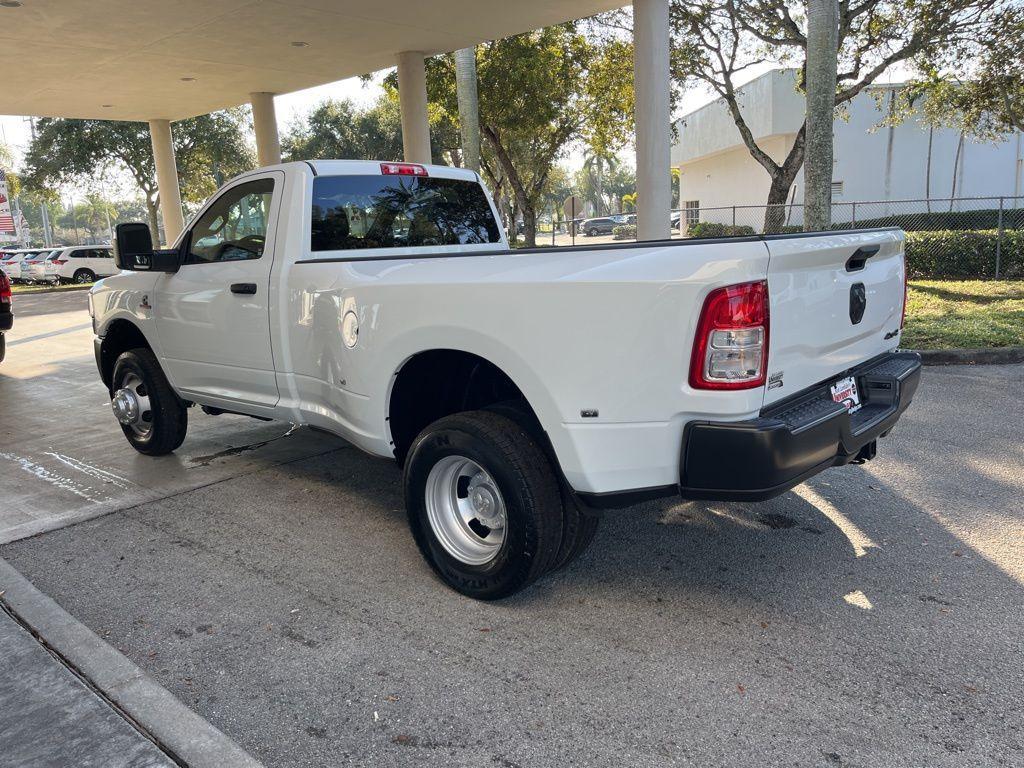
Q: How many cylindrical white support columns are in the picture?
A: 4